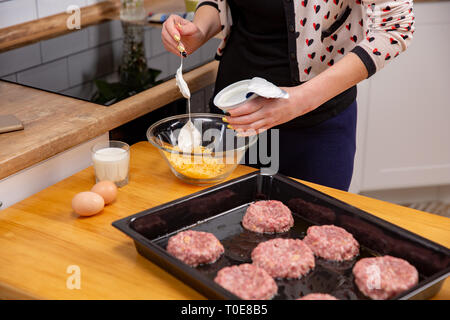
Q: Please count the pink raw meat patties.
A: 7